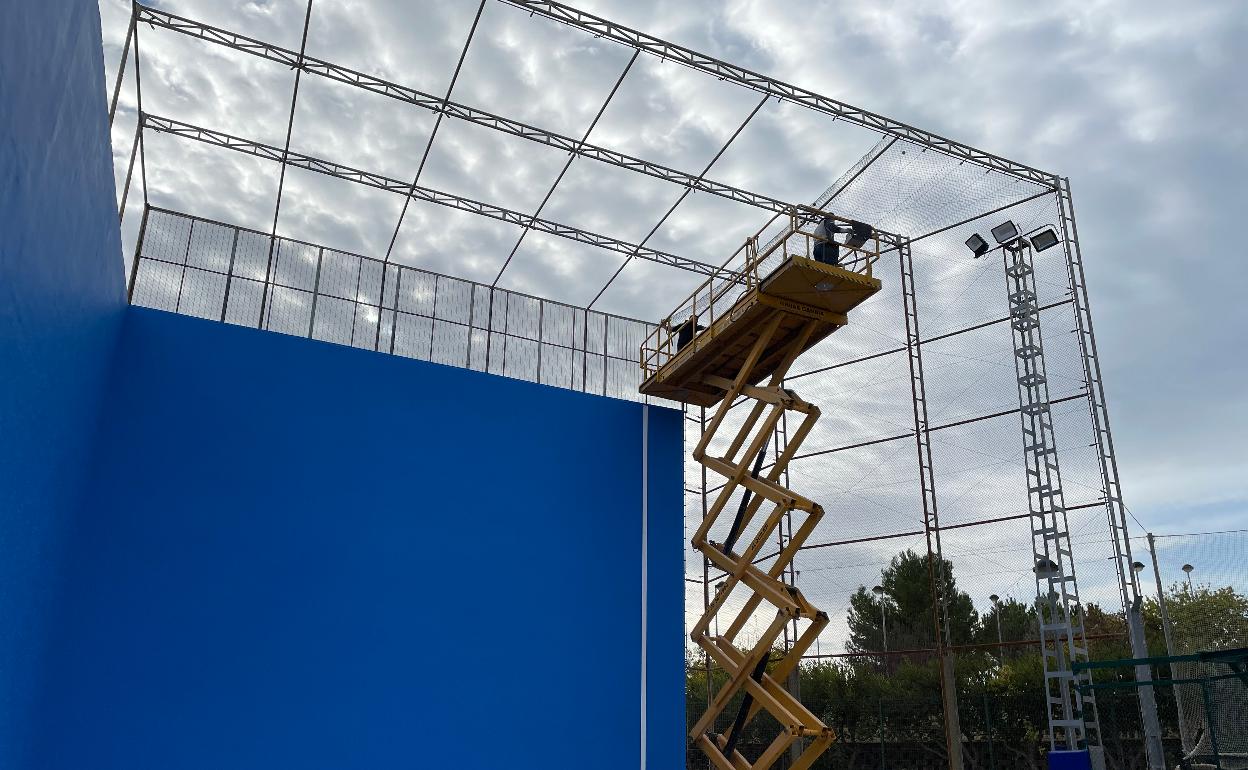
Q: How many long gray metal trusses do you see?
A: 3